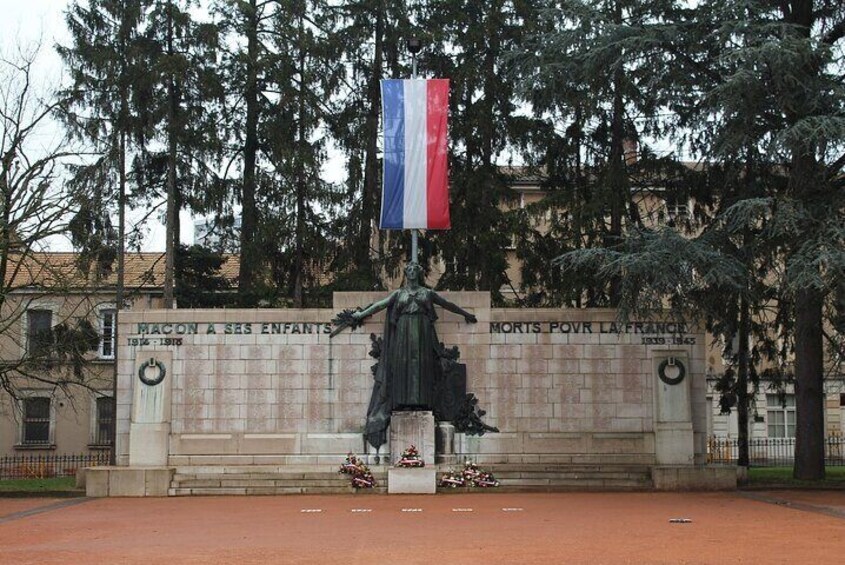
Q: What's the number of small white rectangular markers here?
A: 5